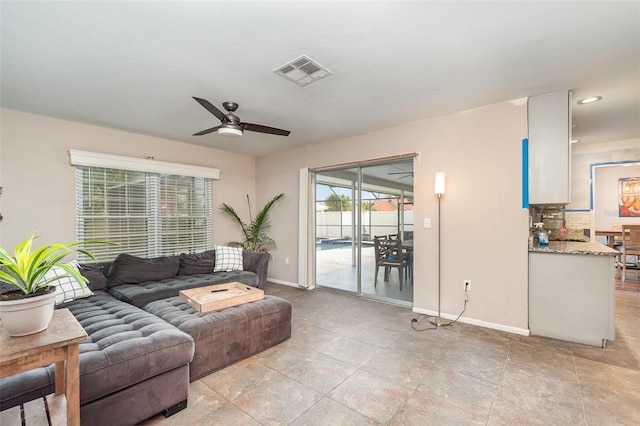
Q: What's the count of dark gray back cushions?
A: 3